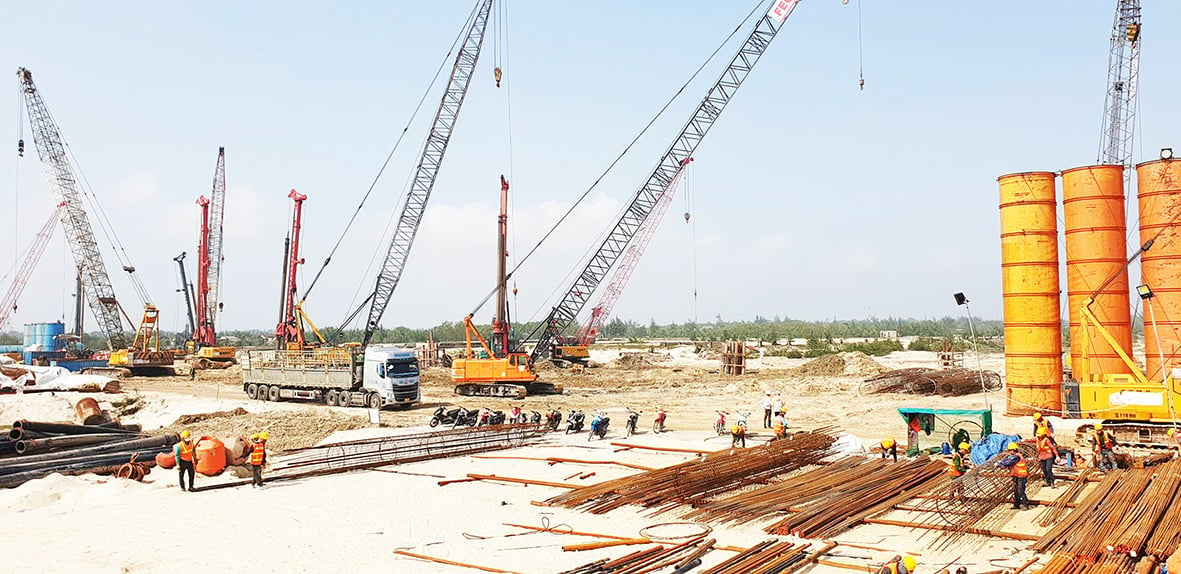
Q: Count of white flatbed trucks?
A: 1